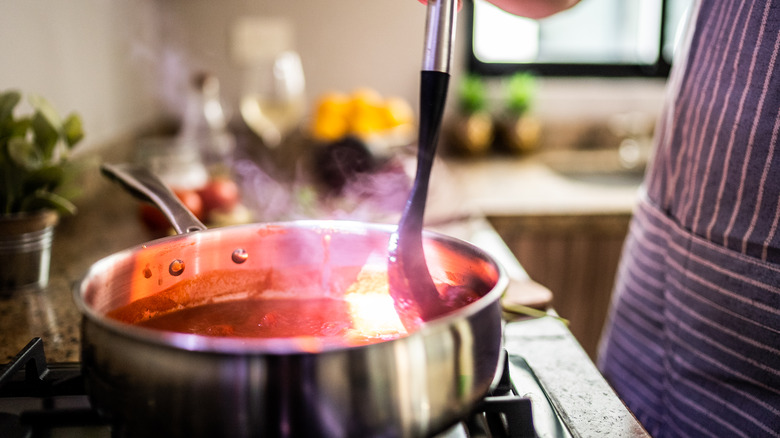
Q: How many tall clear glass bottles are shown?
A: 1